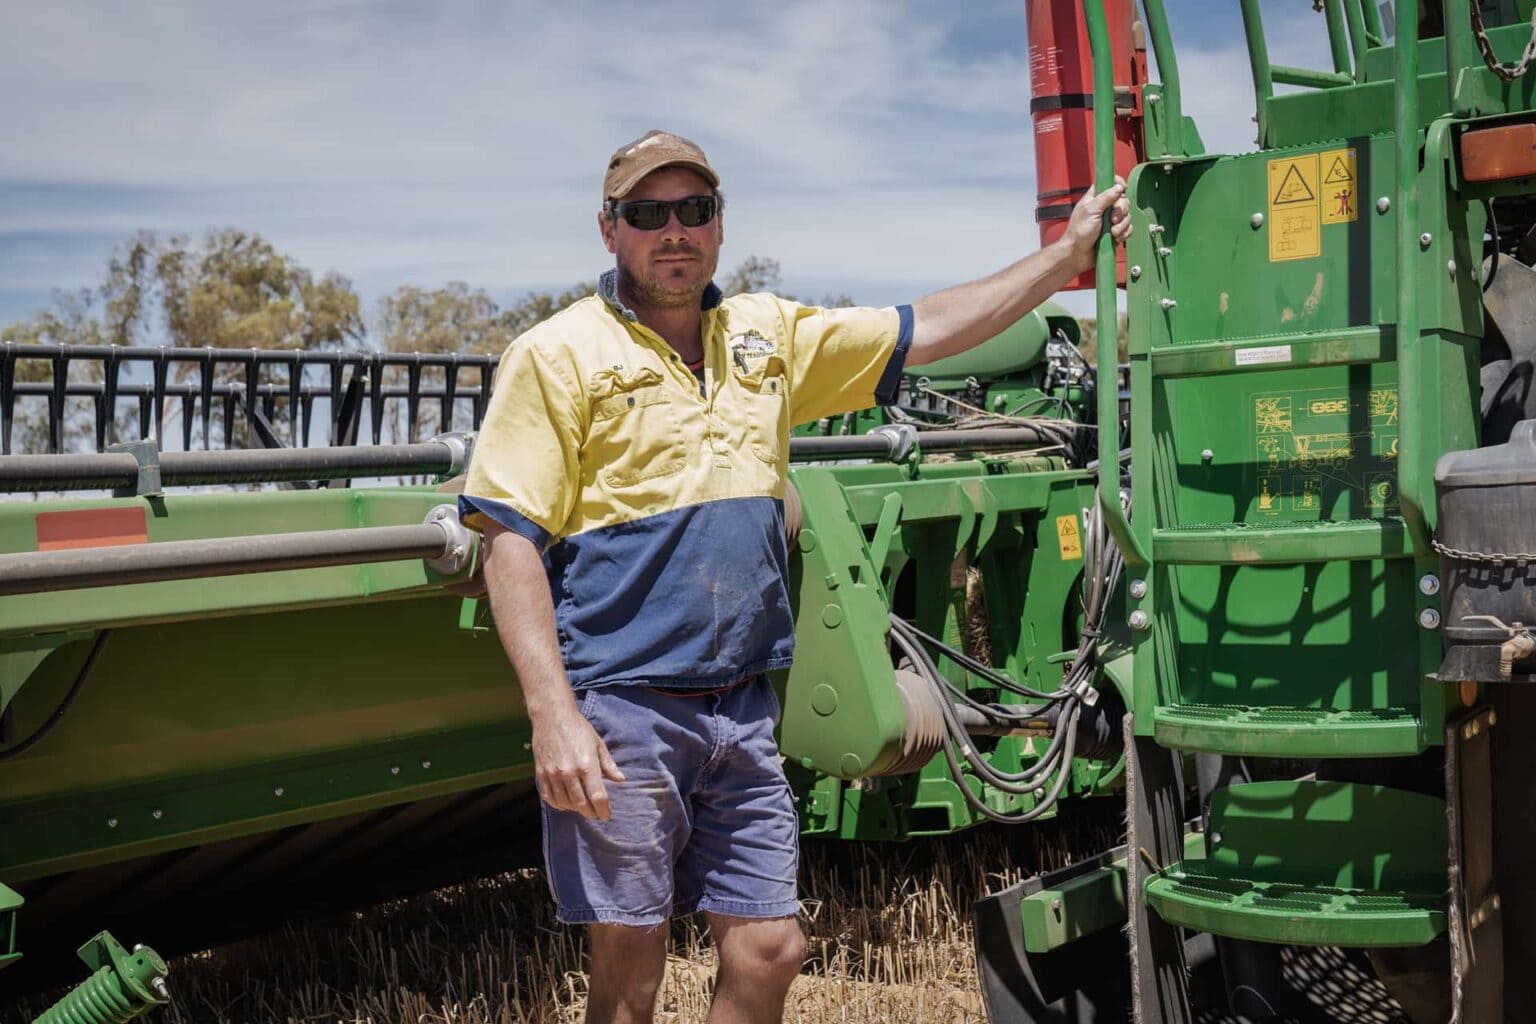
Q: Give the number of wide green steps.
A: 4